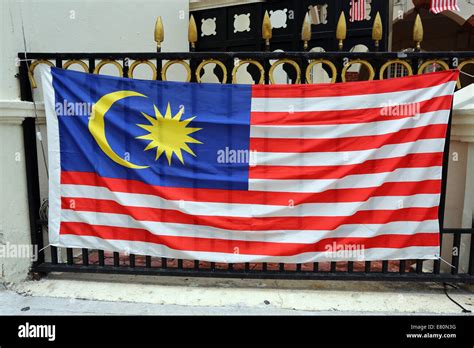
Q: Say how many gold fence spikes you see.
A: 7